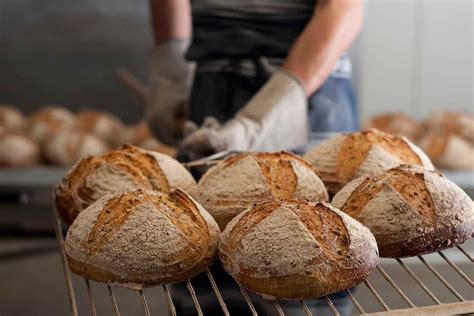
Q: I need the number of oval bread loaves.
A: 6